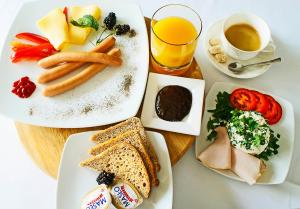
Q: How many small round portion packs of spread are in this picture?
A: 2